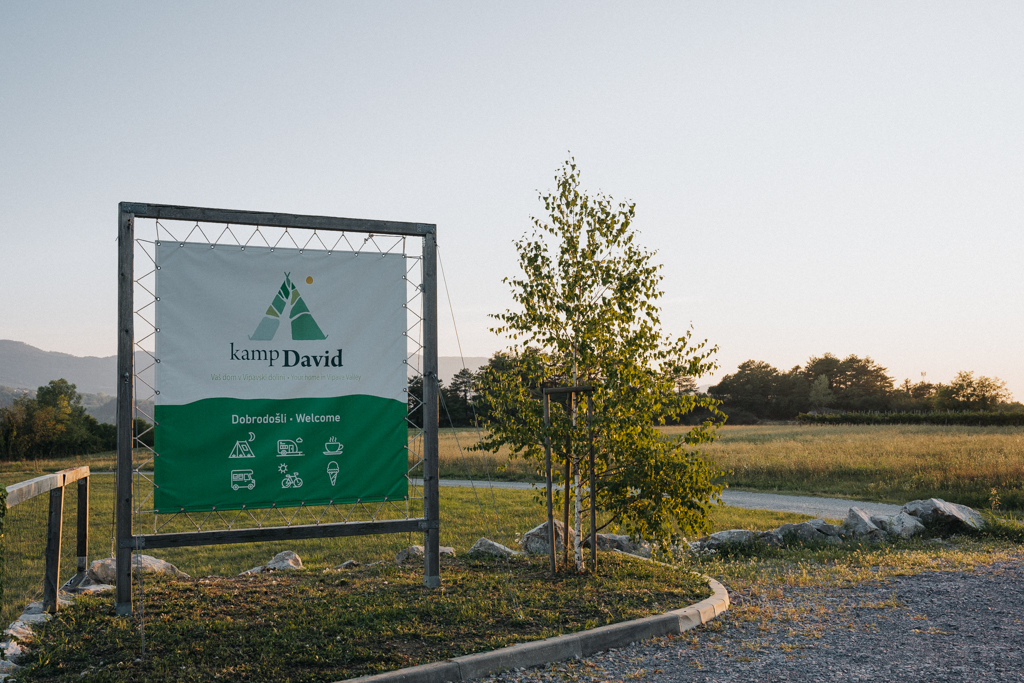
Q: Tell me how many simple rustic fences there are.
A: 1